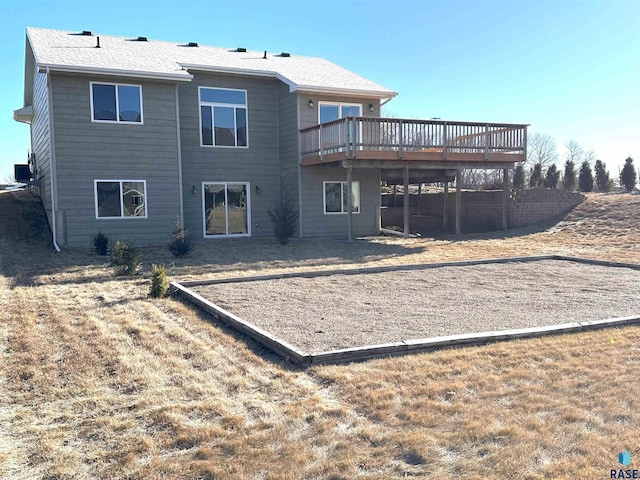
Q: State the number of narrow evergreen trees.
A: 7